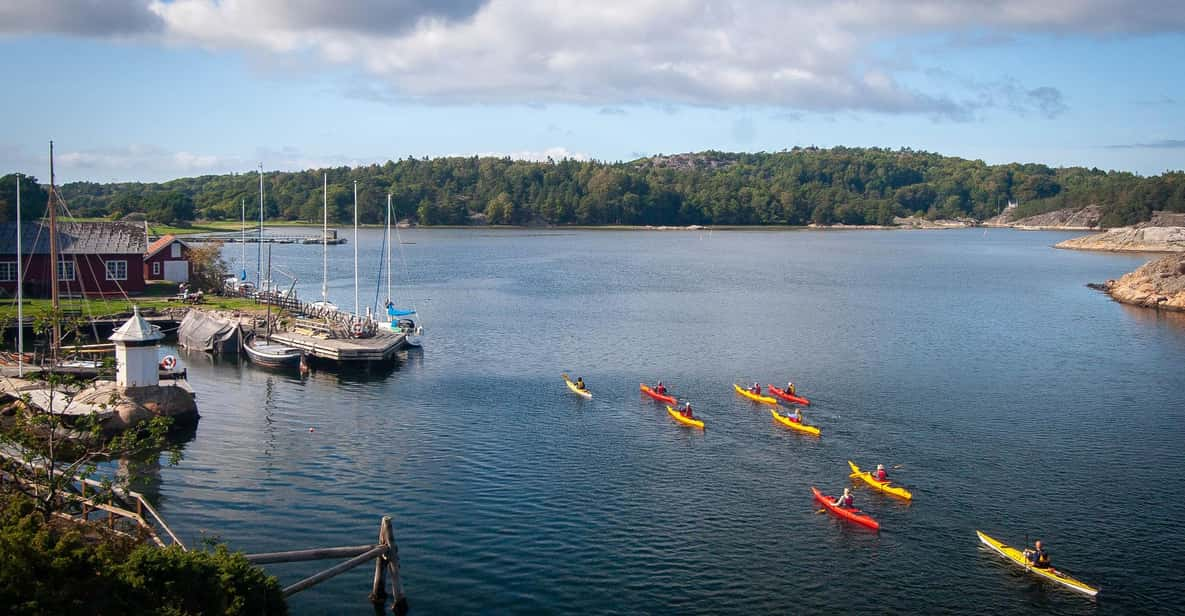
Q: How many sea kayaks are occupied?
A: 9